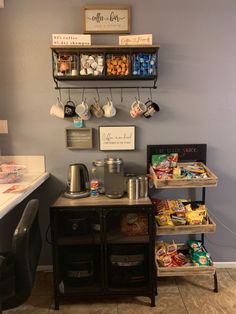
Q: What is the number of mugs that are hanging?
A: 7